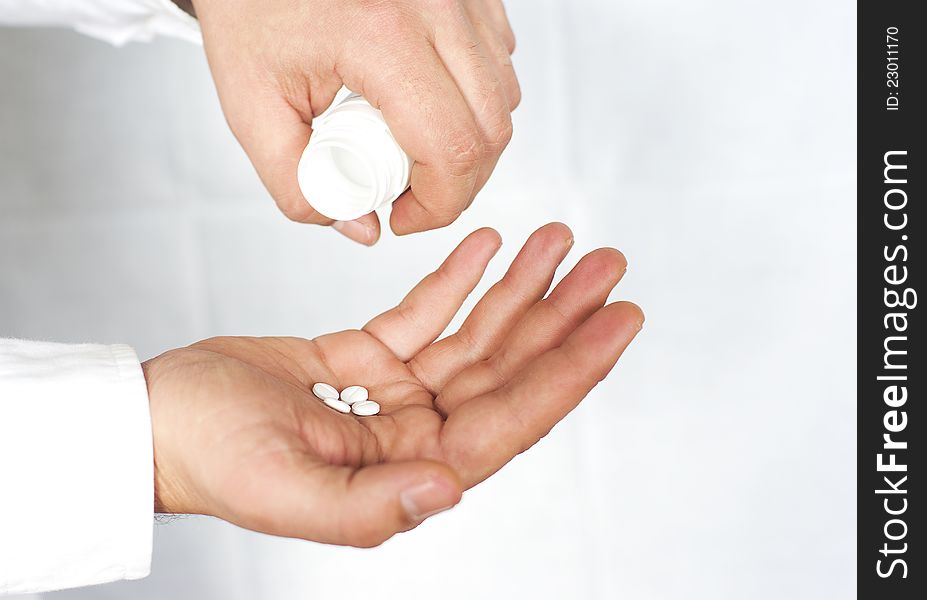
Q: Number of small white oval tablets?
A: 4